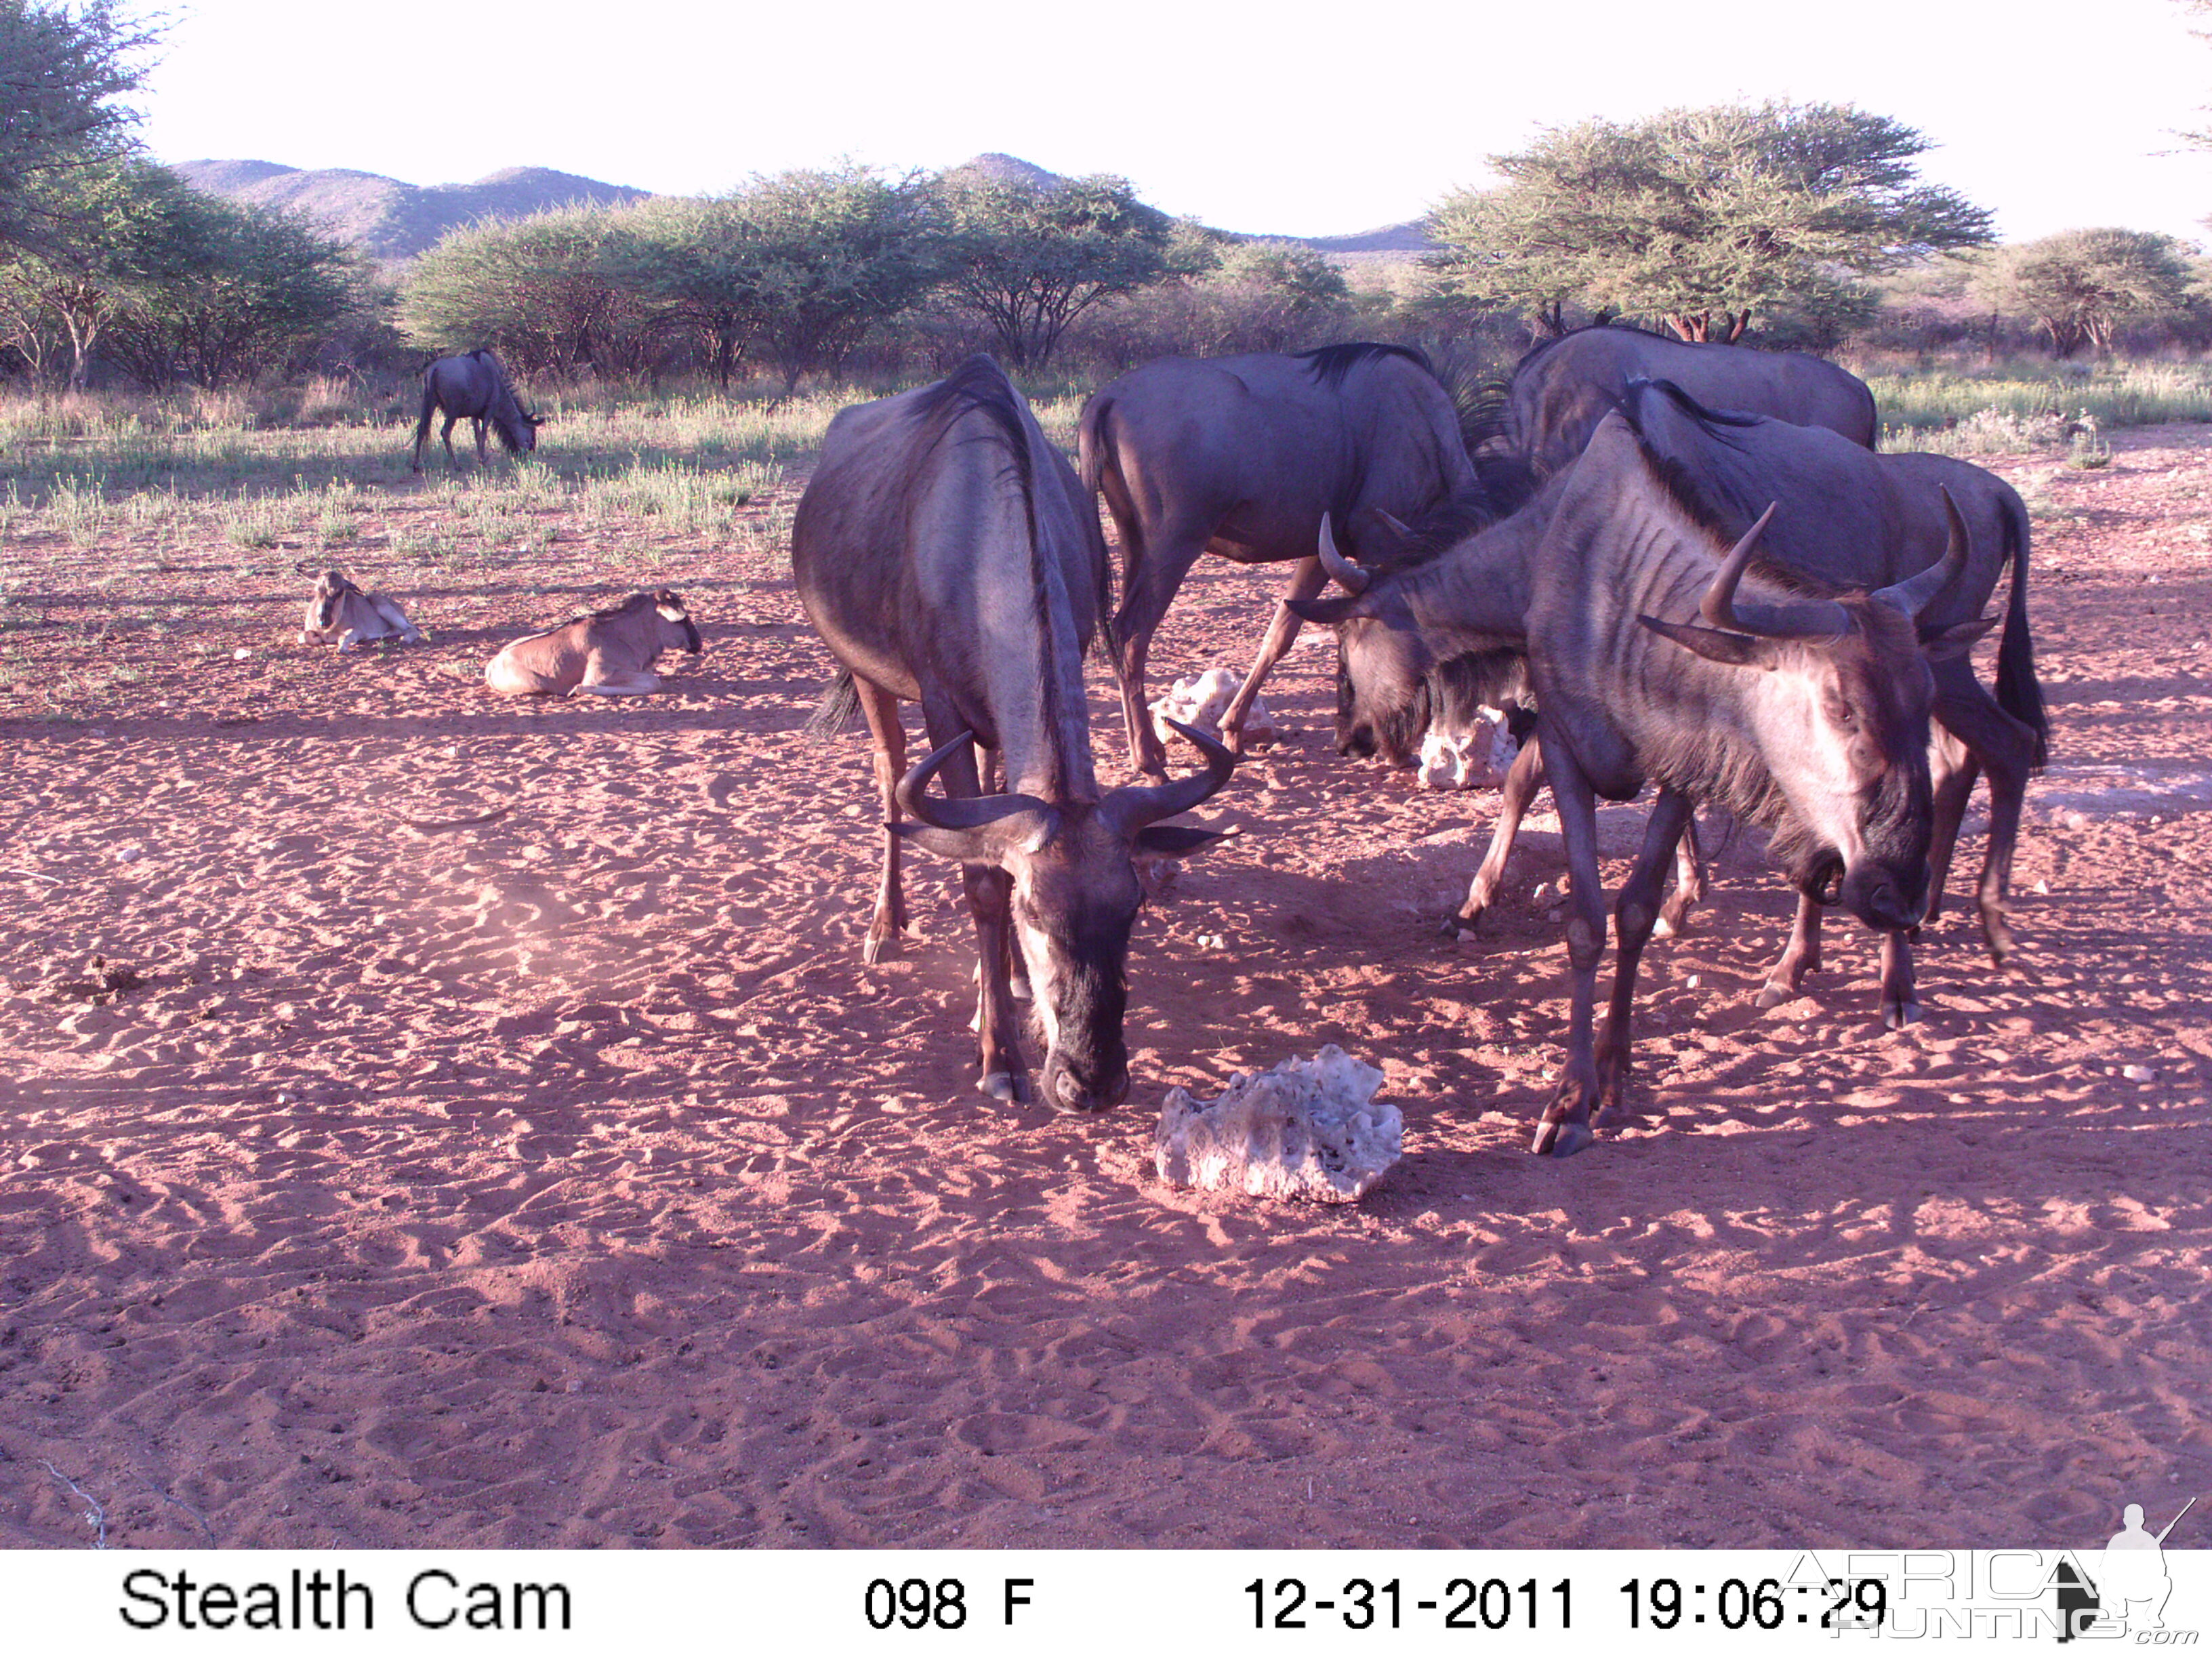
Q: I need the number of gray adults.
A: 6